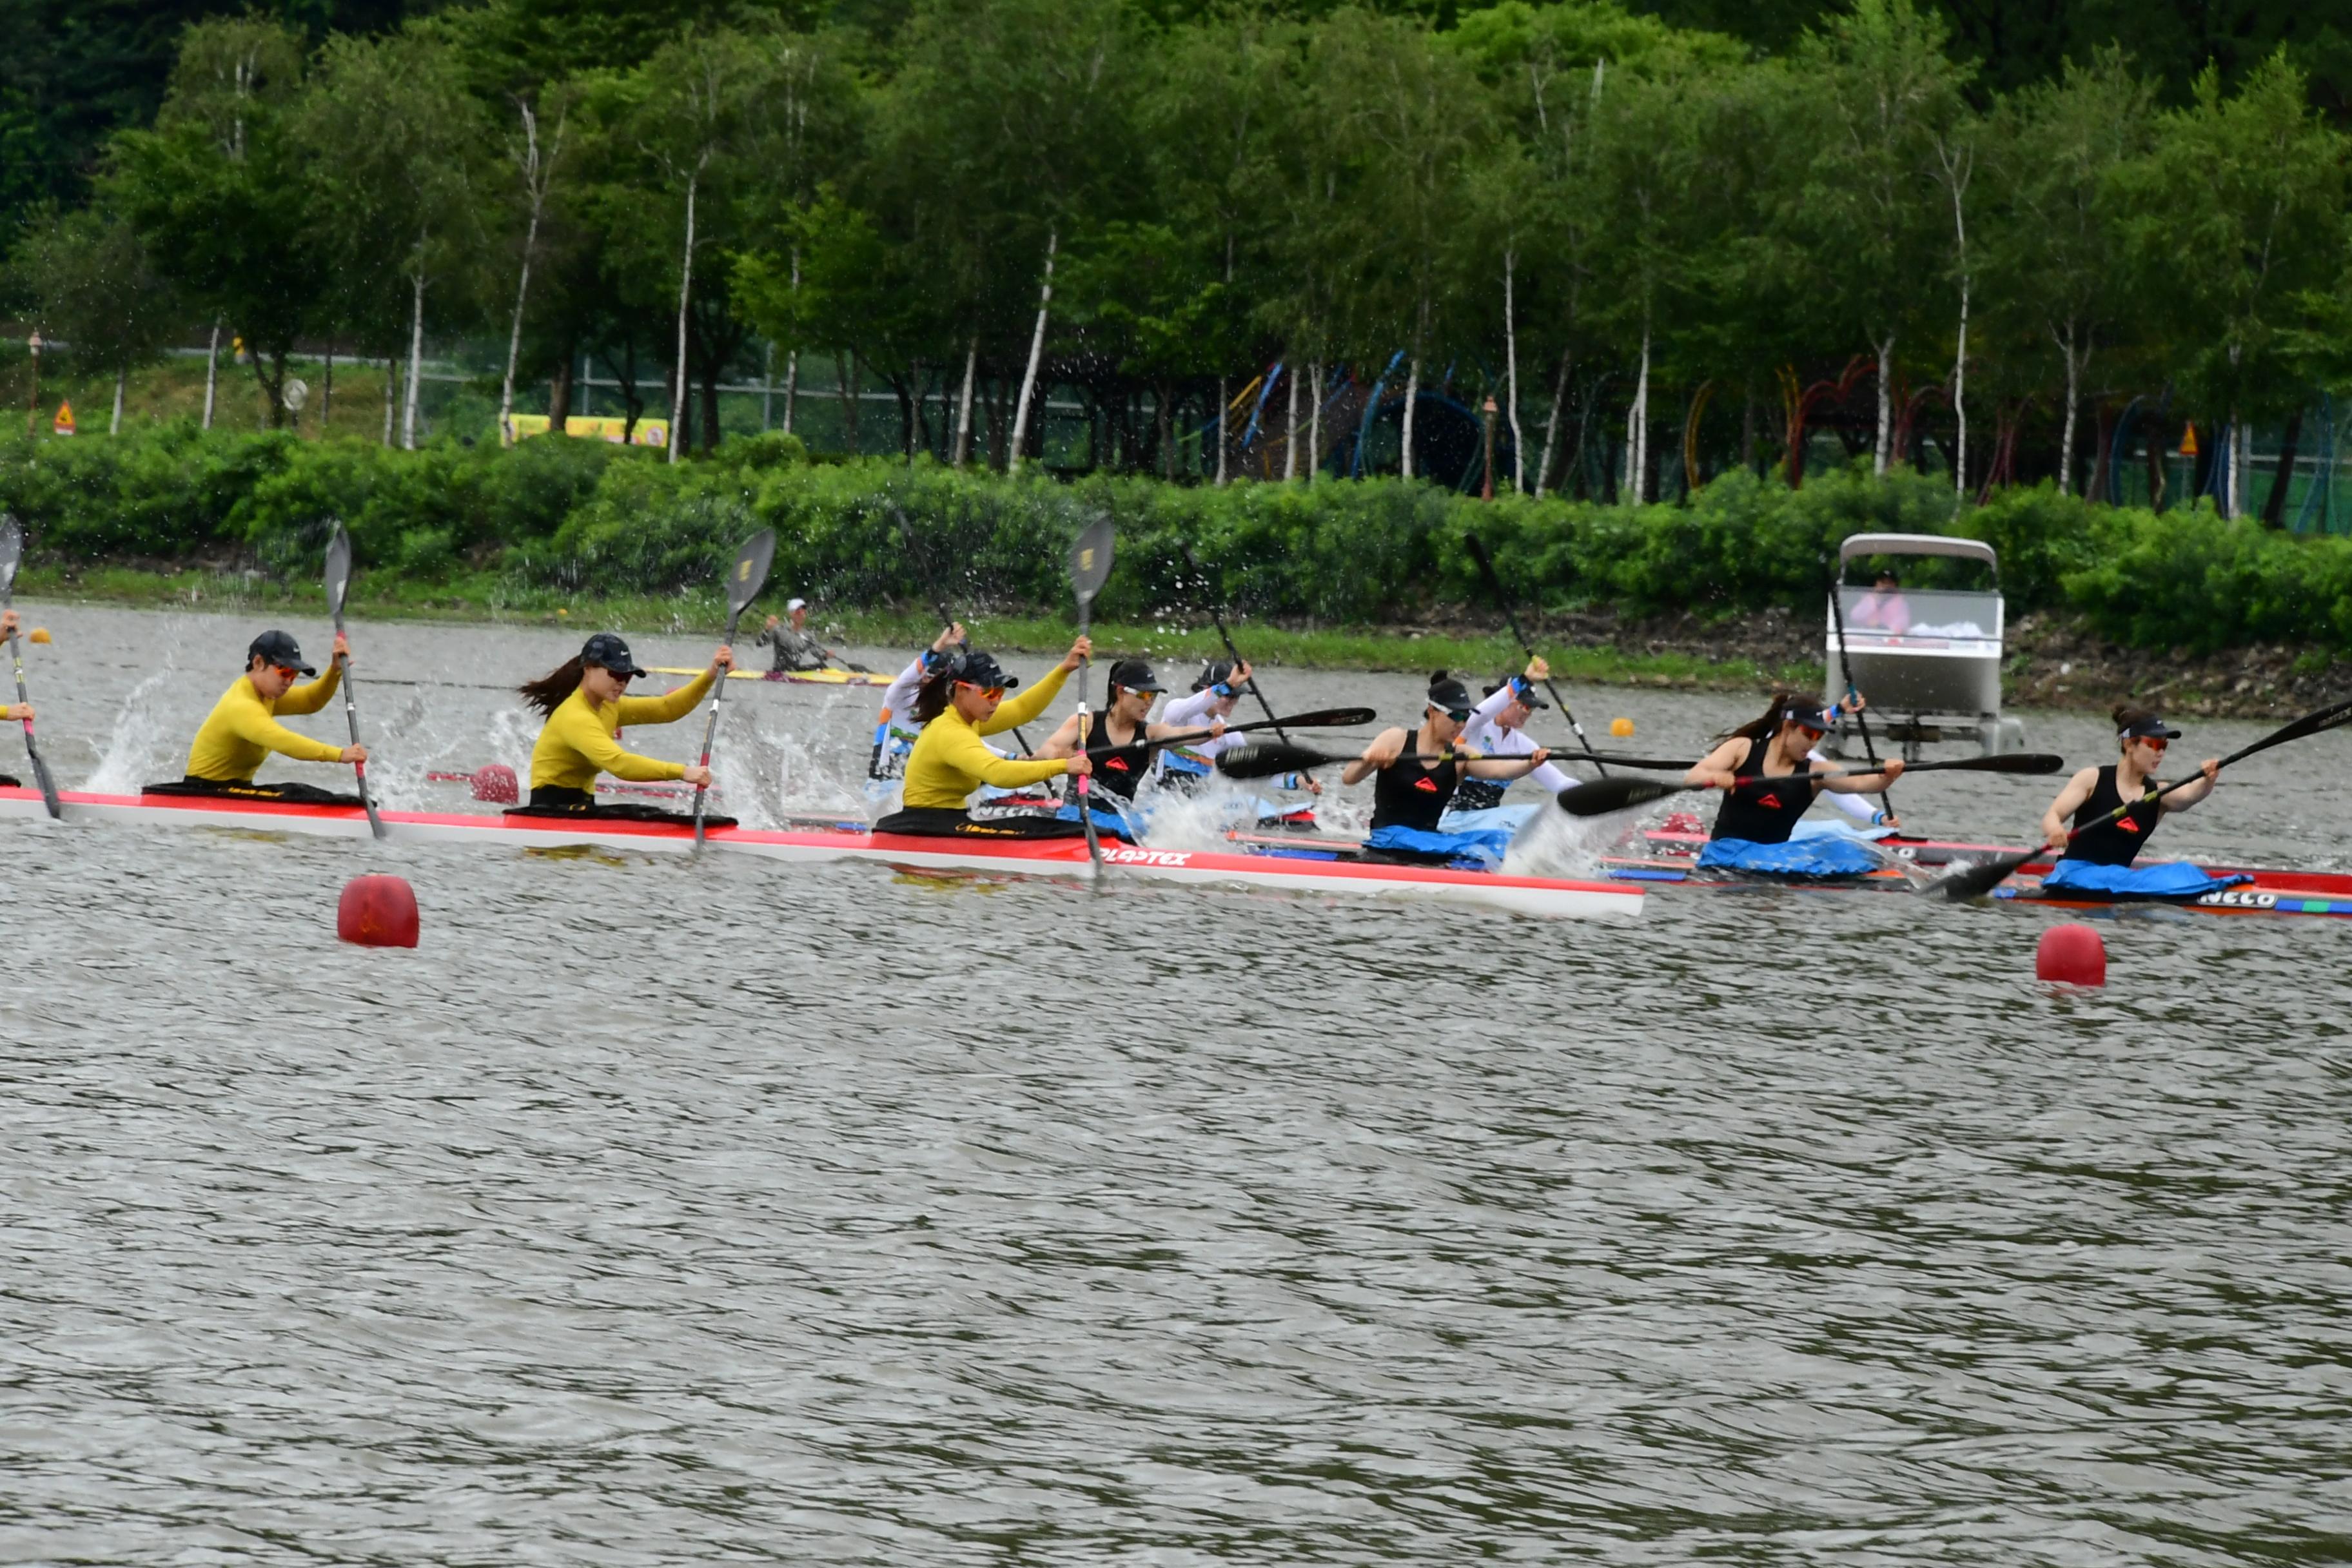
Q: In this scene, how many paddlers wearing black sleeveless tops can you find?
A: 4